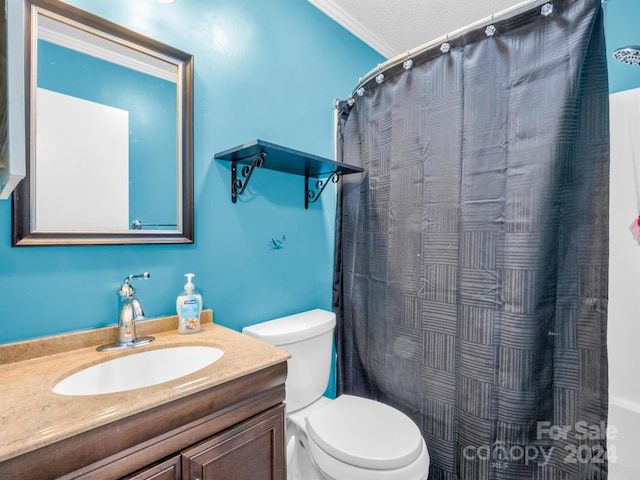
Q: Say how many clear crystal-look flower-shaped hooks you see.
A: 7